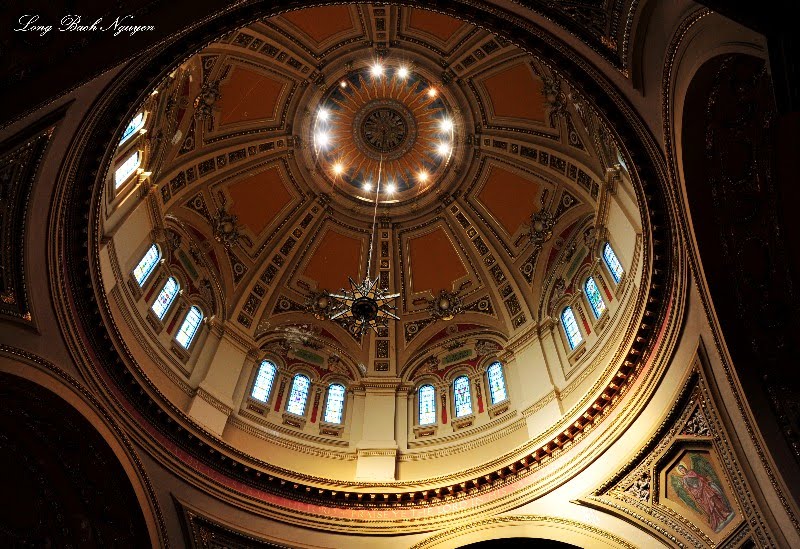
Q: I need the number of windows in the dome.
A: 14